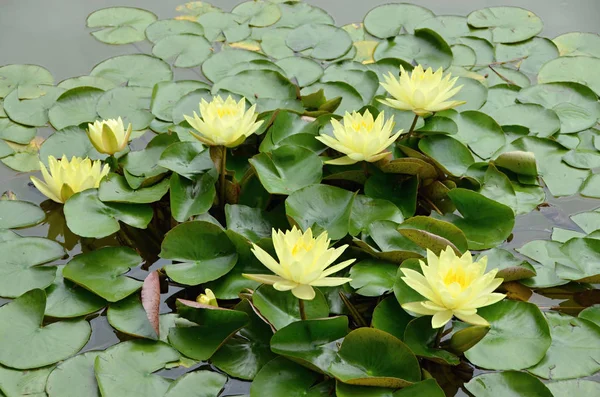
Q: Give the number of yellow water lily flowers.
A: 7